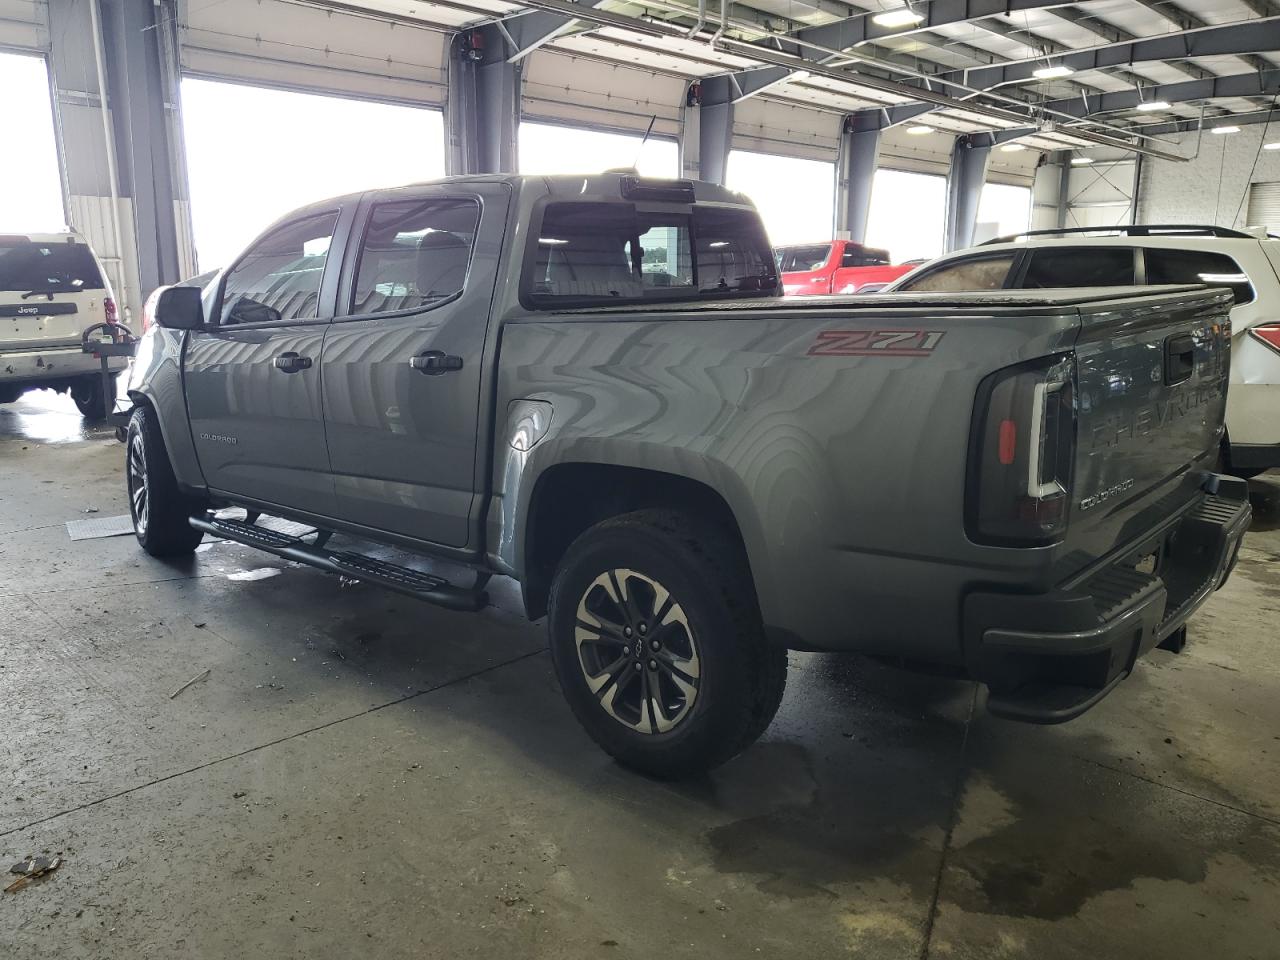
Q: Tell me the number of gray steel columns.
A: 5